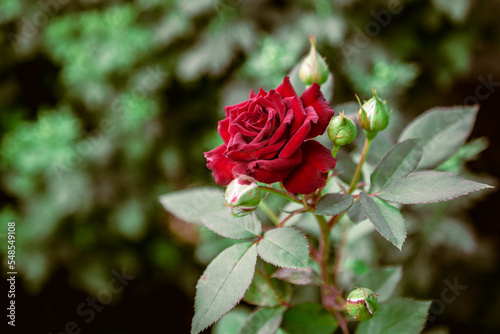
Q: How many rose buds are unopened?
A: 5